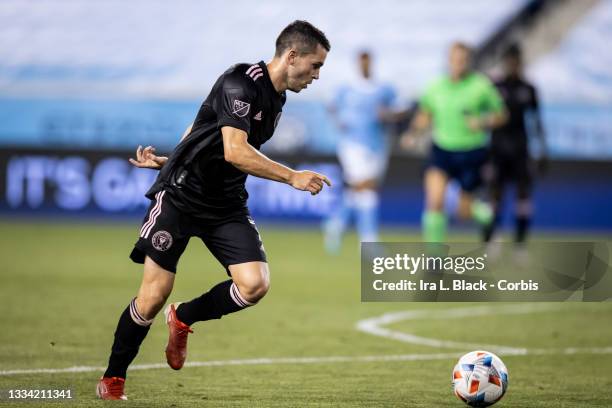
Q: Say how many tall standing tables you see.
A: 0